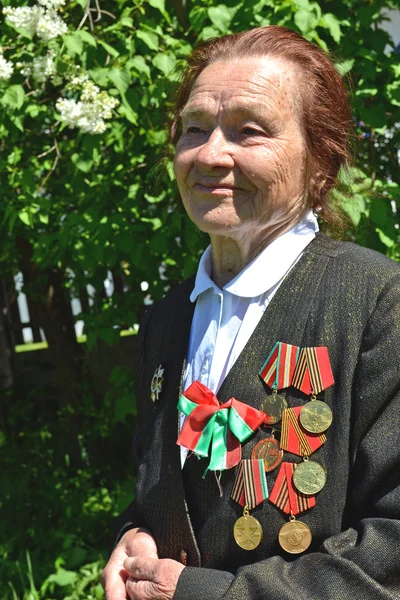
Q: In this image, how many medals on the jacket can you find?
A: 6